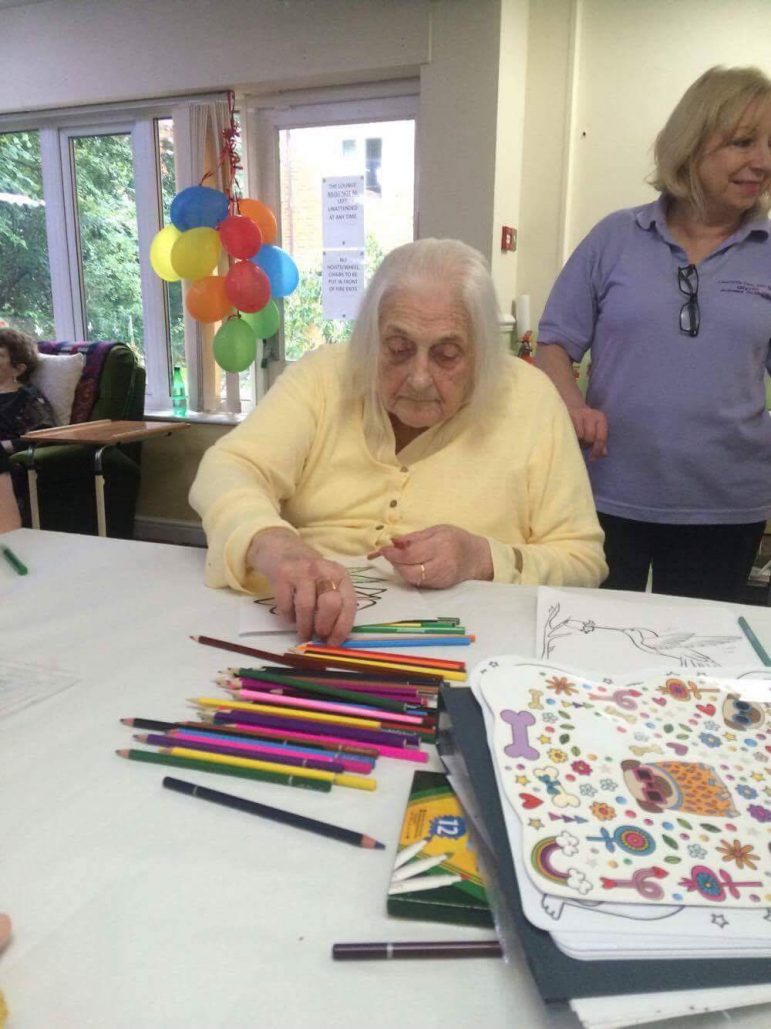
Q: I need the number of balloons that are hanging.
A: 10